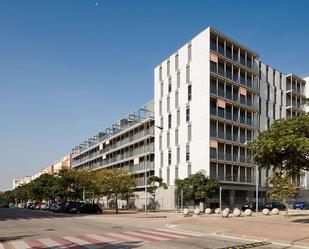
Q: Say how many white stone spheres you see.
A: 11